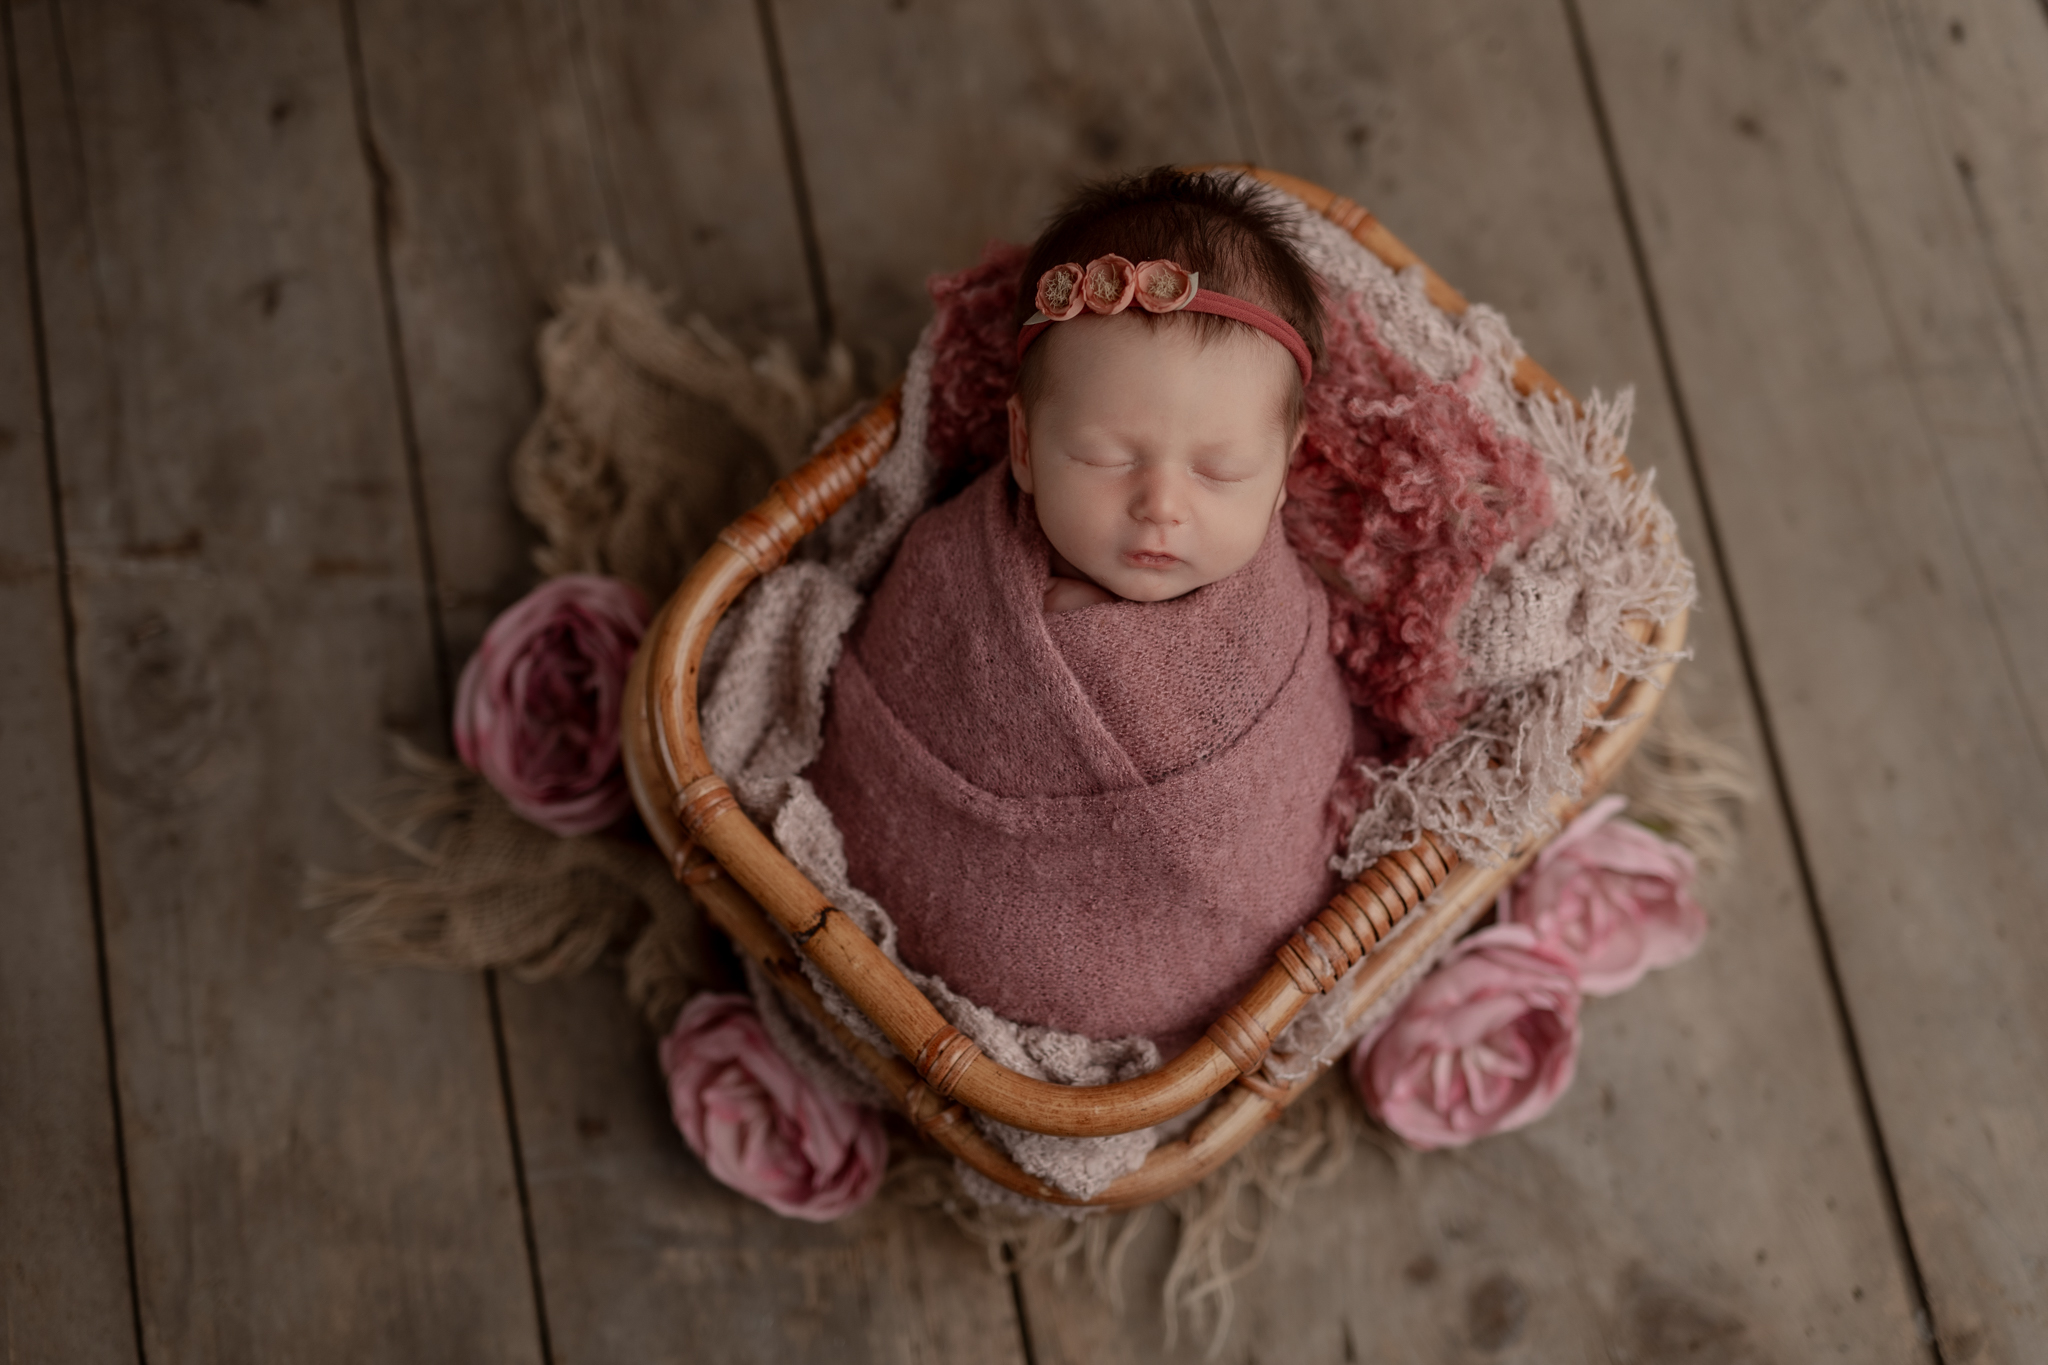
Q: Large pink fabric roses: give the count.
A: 4